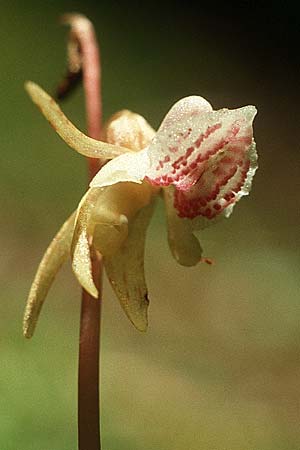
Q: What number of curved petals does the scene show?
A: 4